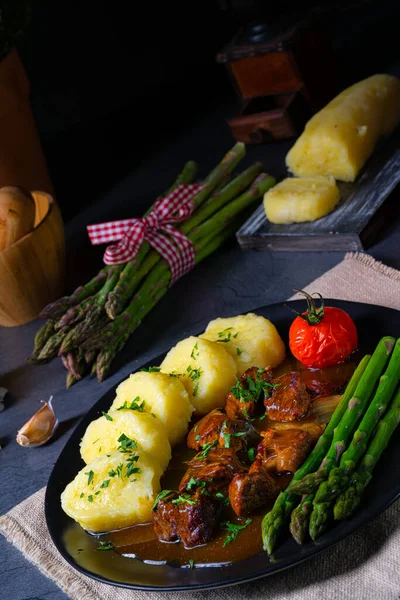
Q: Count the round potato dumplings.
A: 5